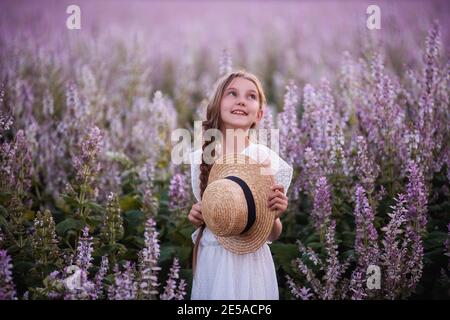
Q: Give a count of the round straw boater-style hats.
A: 1